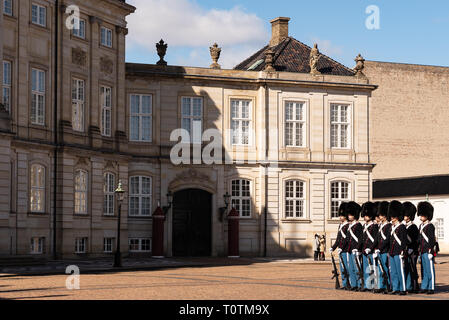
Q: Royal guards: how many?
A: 8